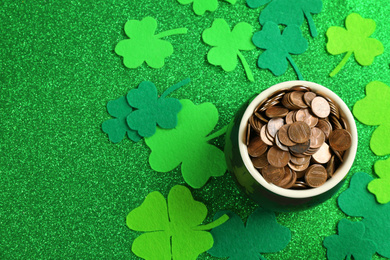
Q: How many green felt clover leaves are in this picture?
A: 15